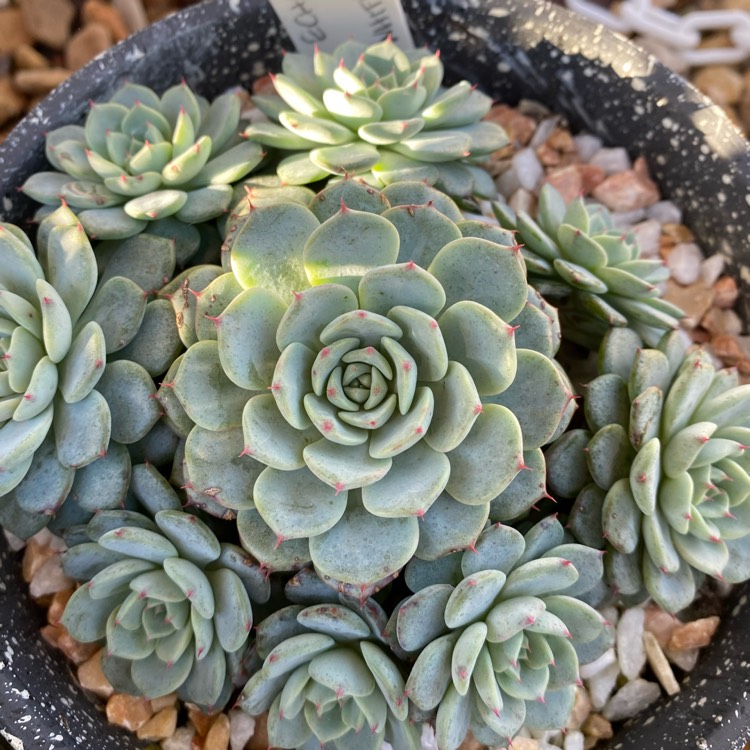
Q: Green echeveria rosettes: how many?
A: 9